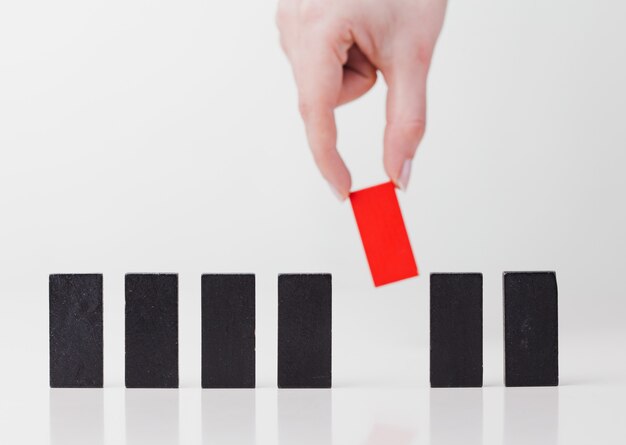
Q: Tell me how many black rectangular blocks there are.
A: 6